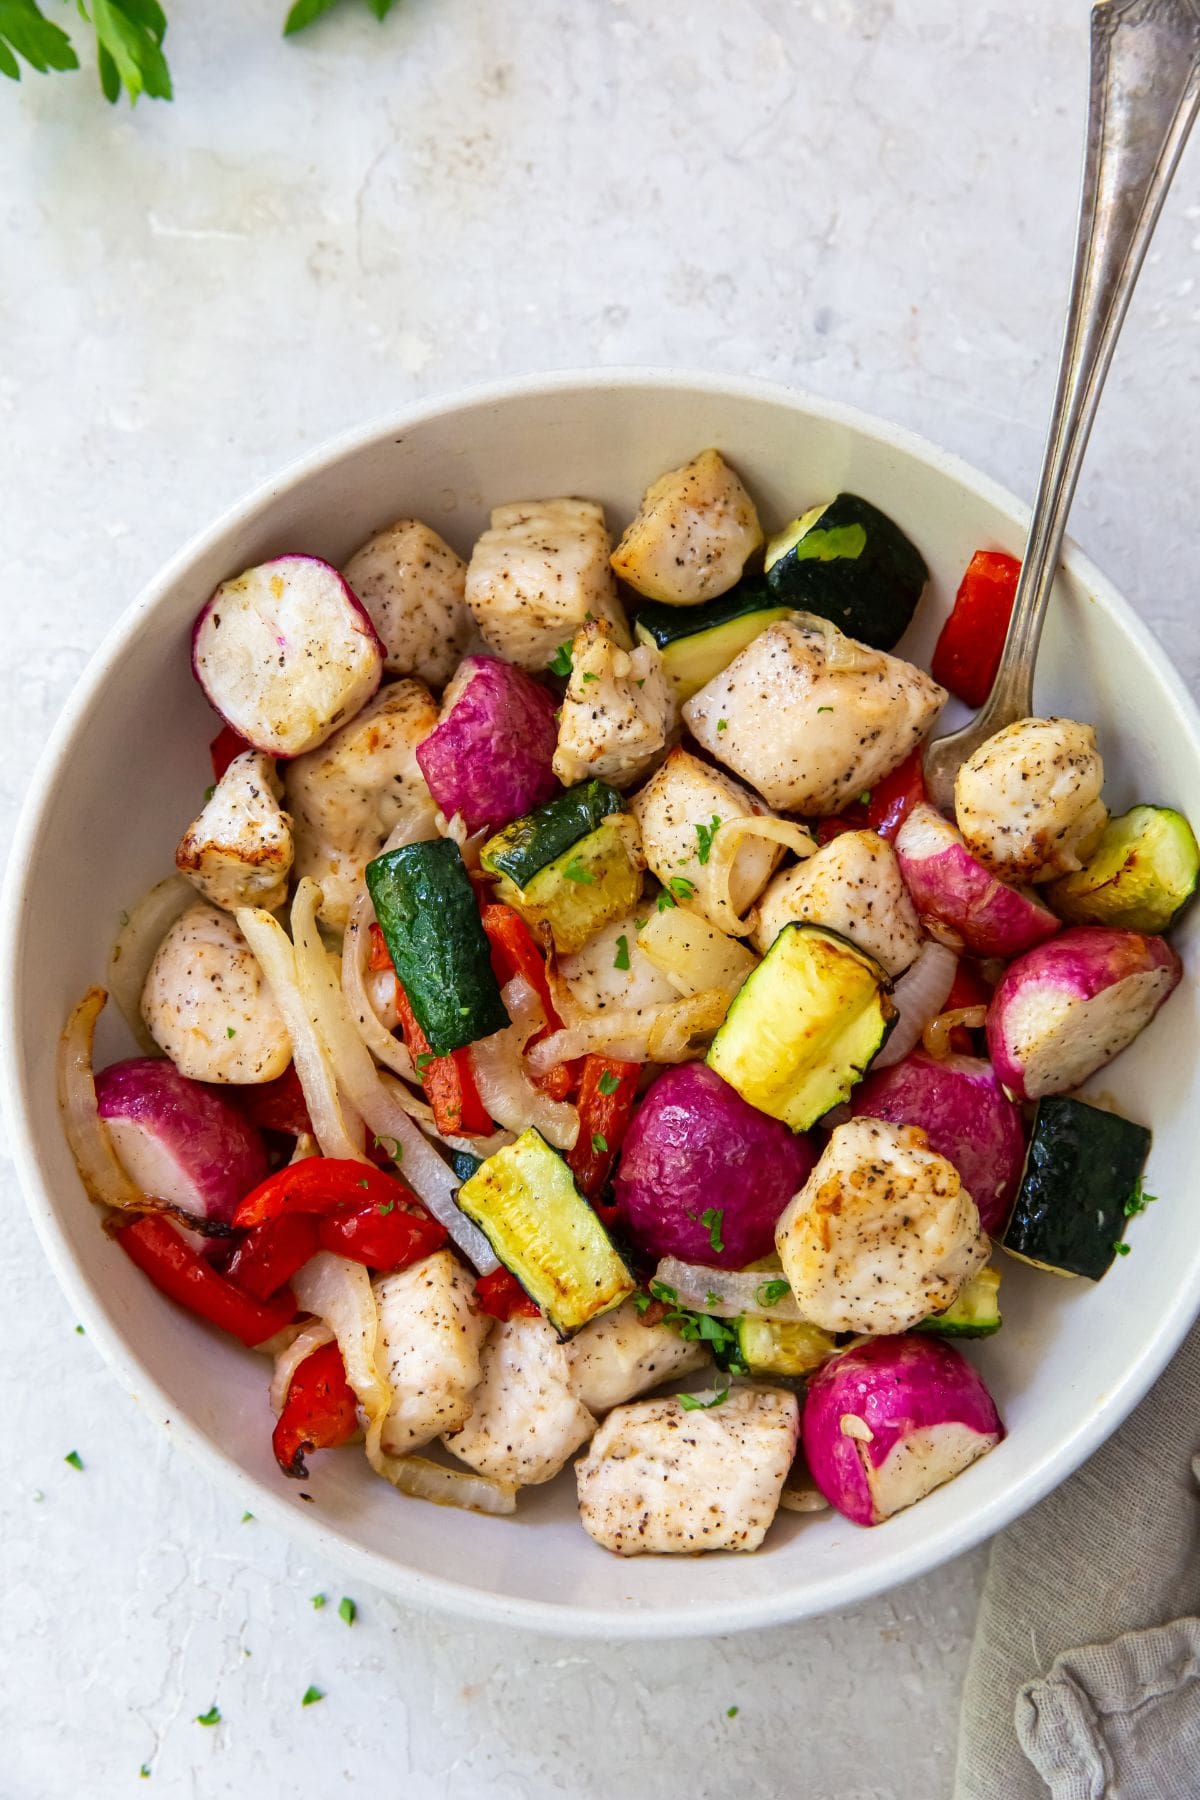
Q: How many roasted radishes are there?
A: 8